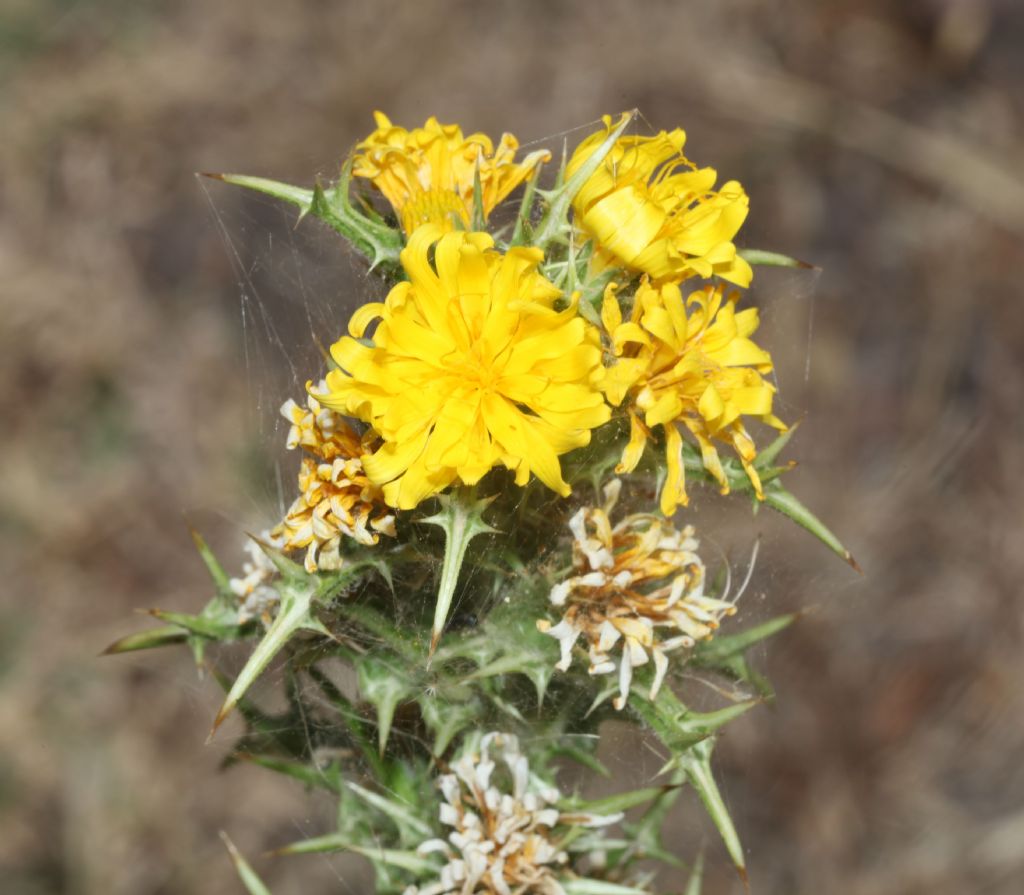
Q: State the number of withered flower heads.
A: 4